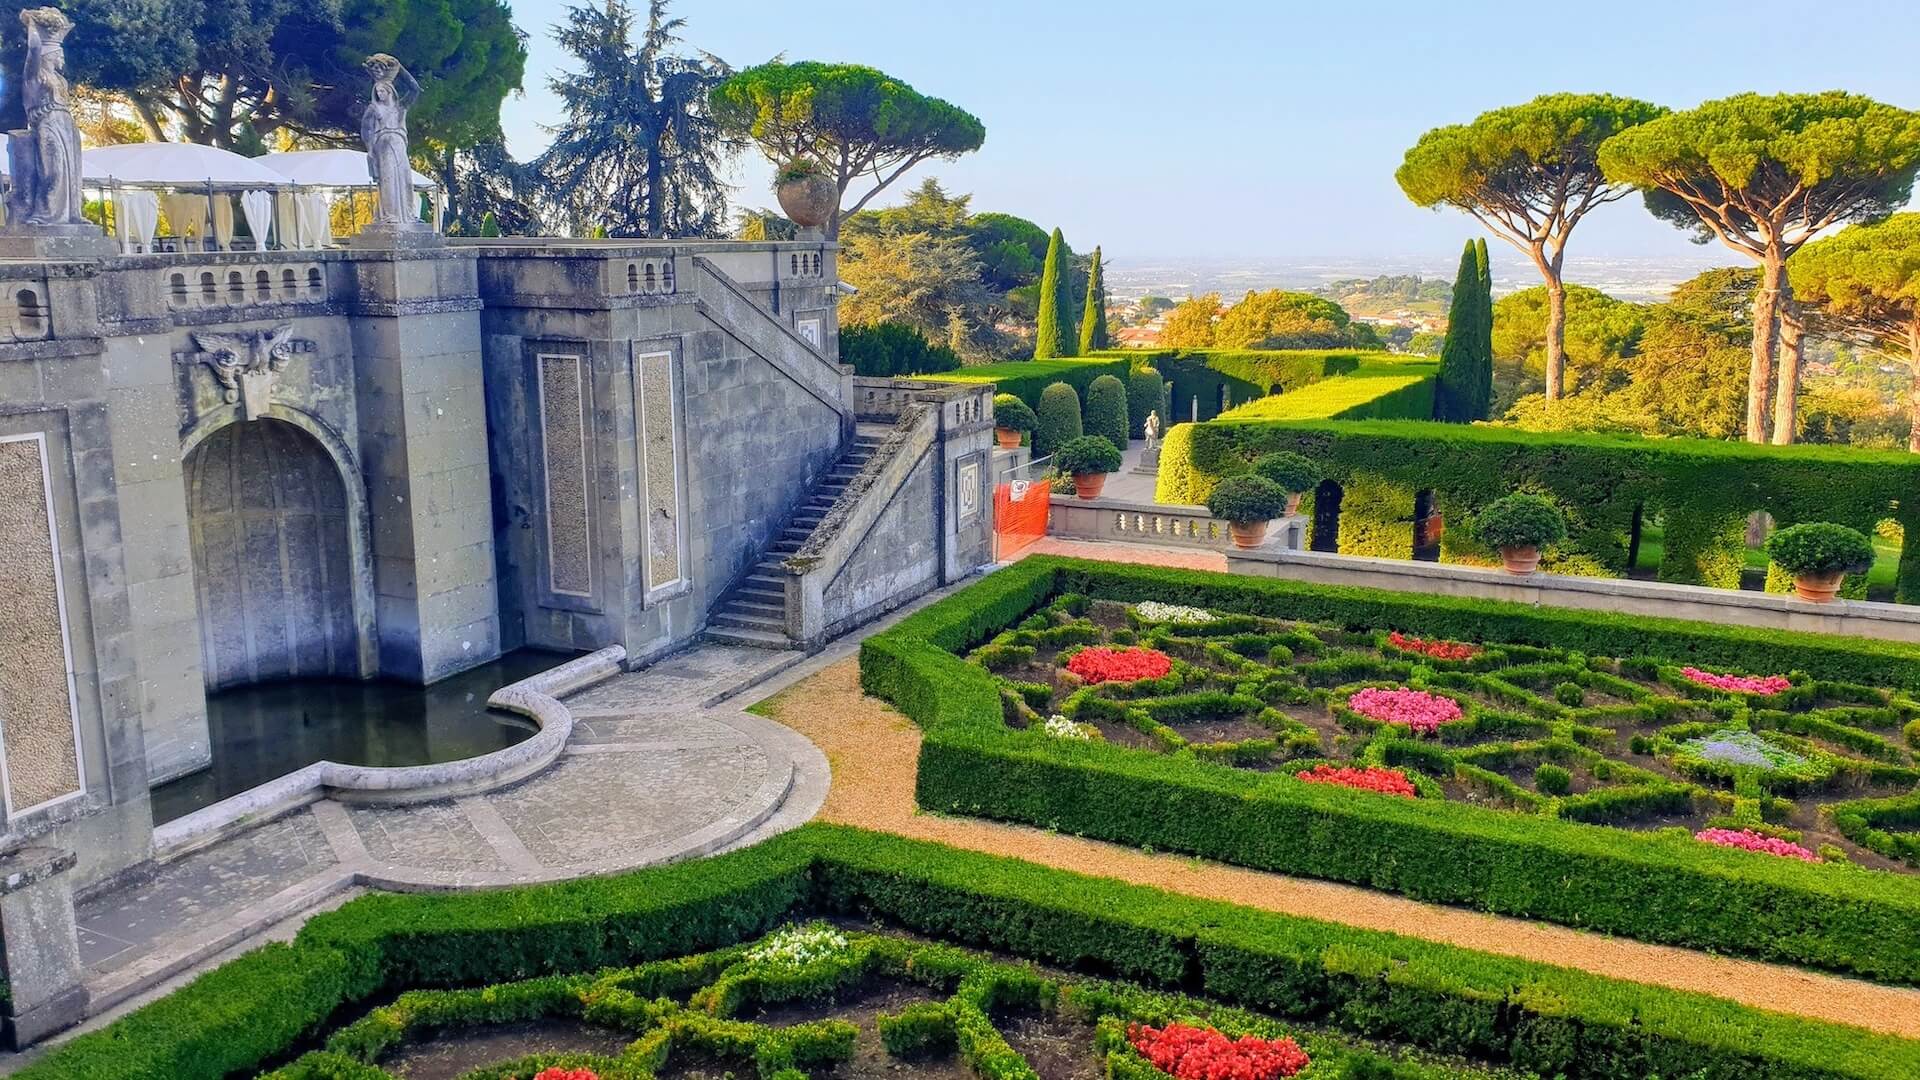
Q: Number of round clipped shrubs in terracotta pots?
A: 6